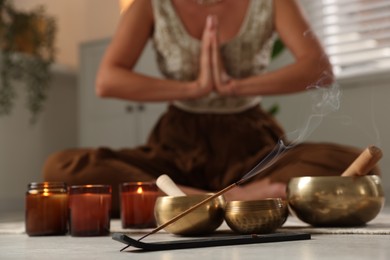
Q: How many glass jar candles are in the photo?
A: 3